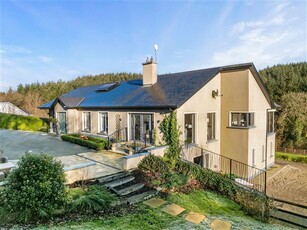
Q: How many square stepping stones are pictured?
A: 4